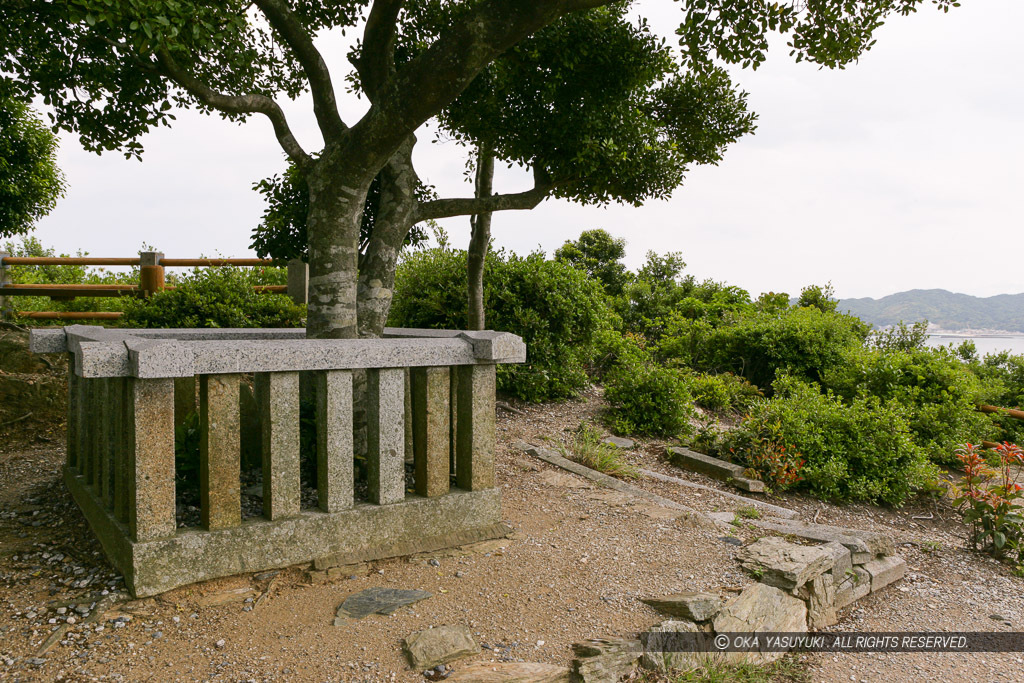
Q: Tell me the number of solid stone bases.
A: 1